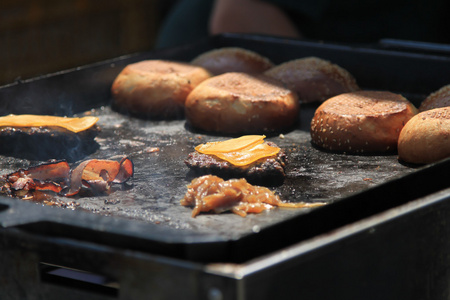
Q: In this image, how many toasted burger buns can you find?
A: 7